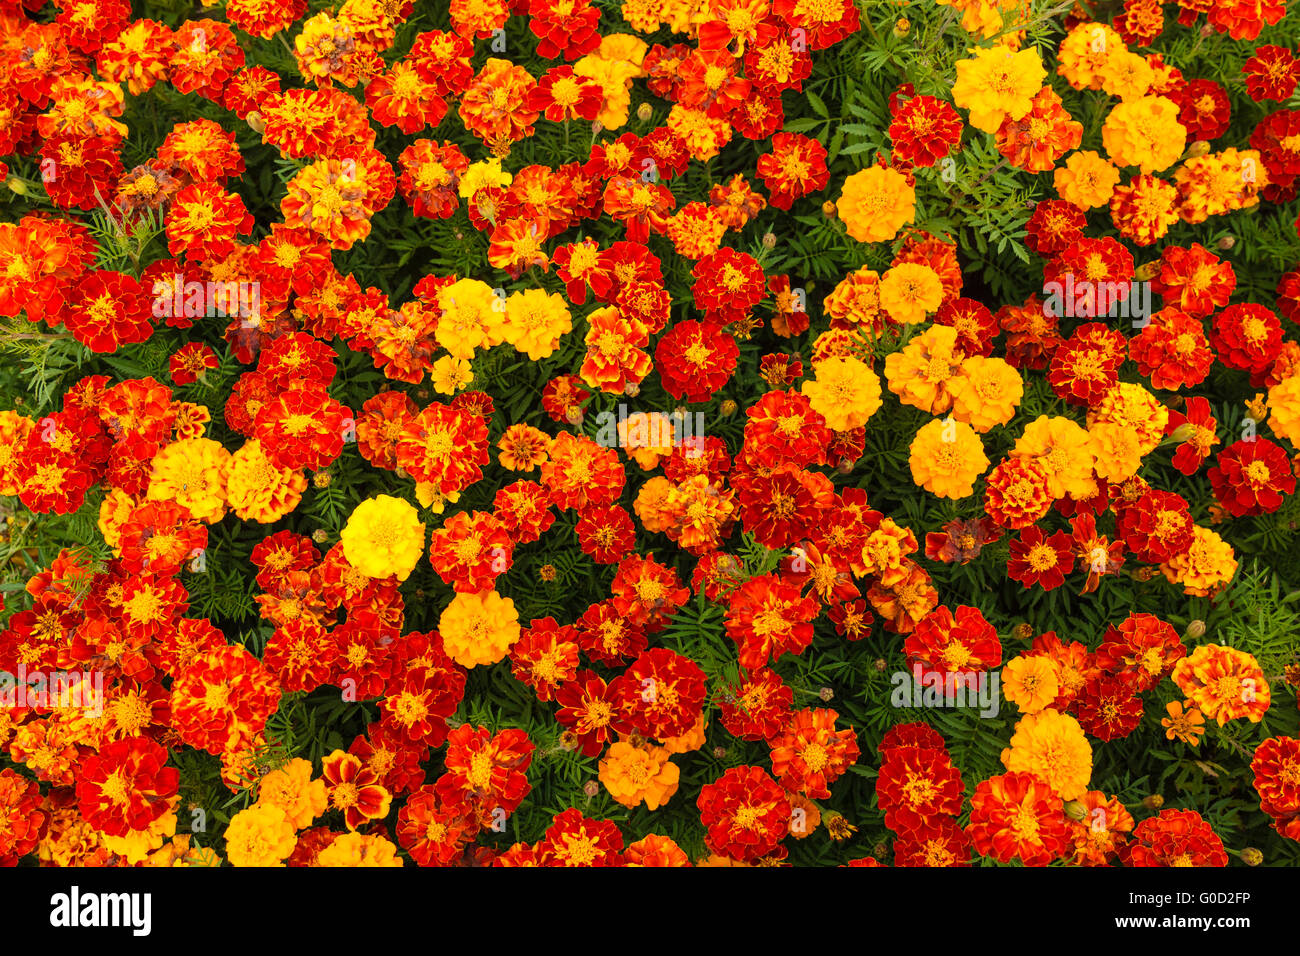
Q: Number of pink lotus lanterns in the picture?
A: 0